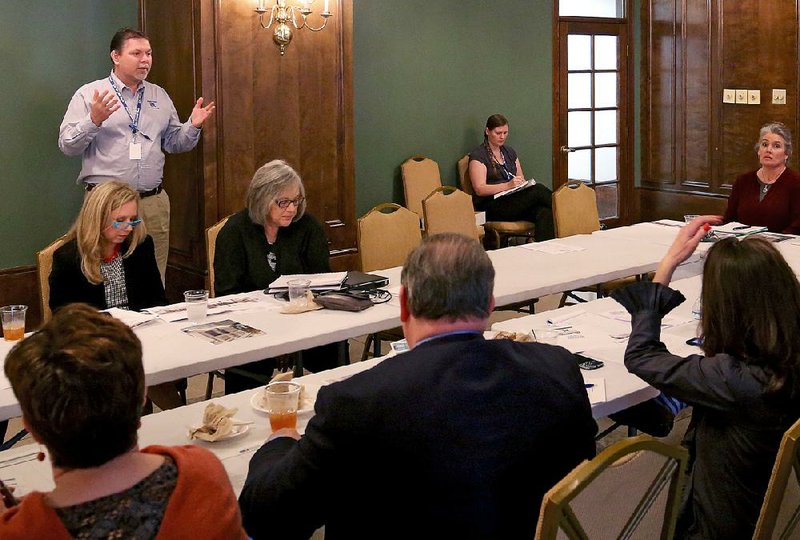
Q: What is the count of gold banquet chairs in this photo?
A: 9